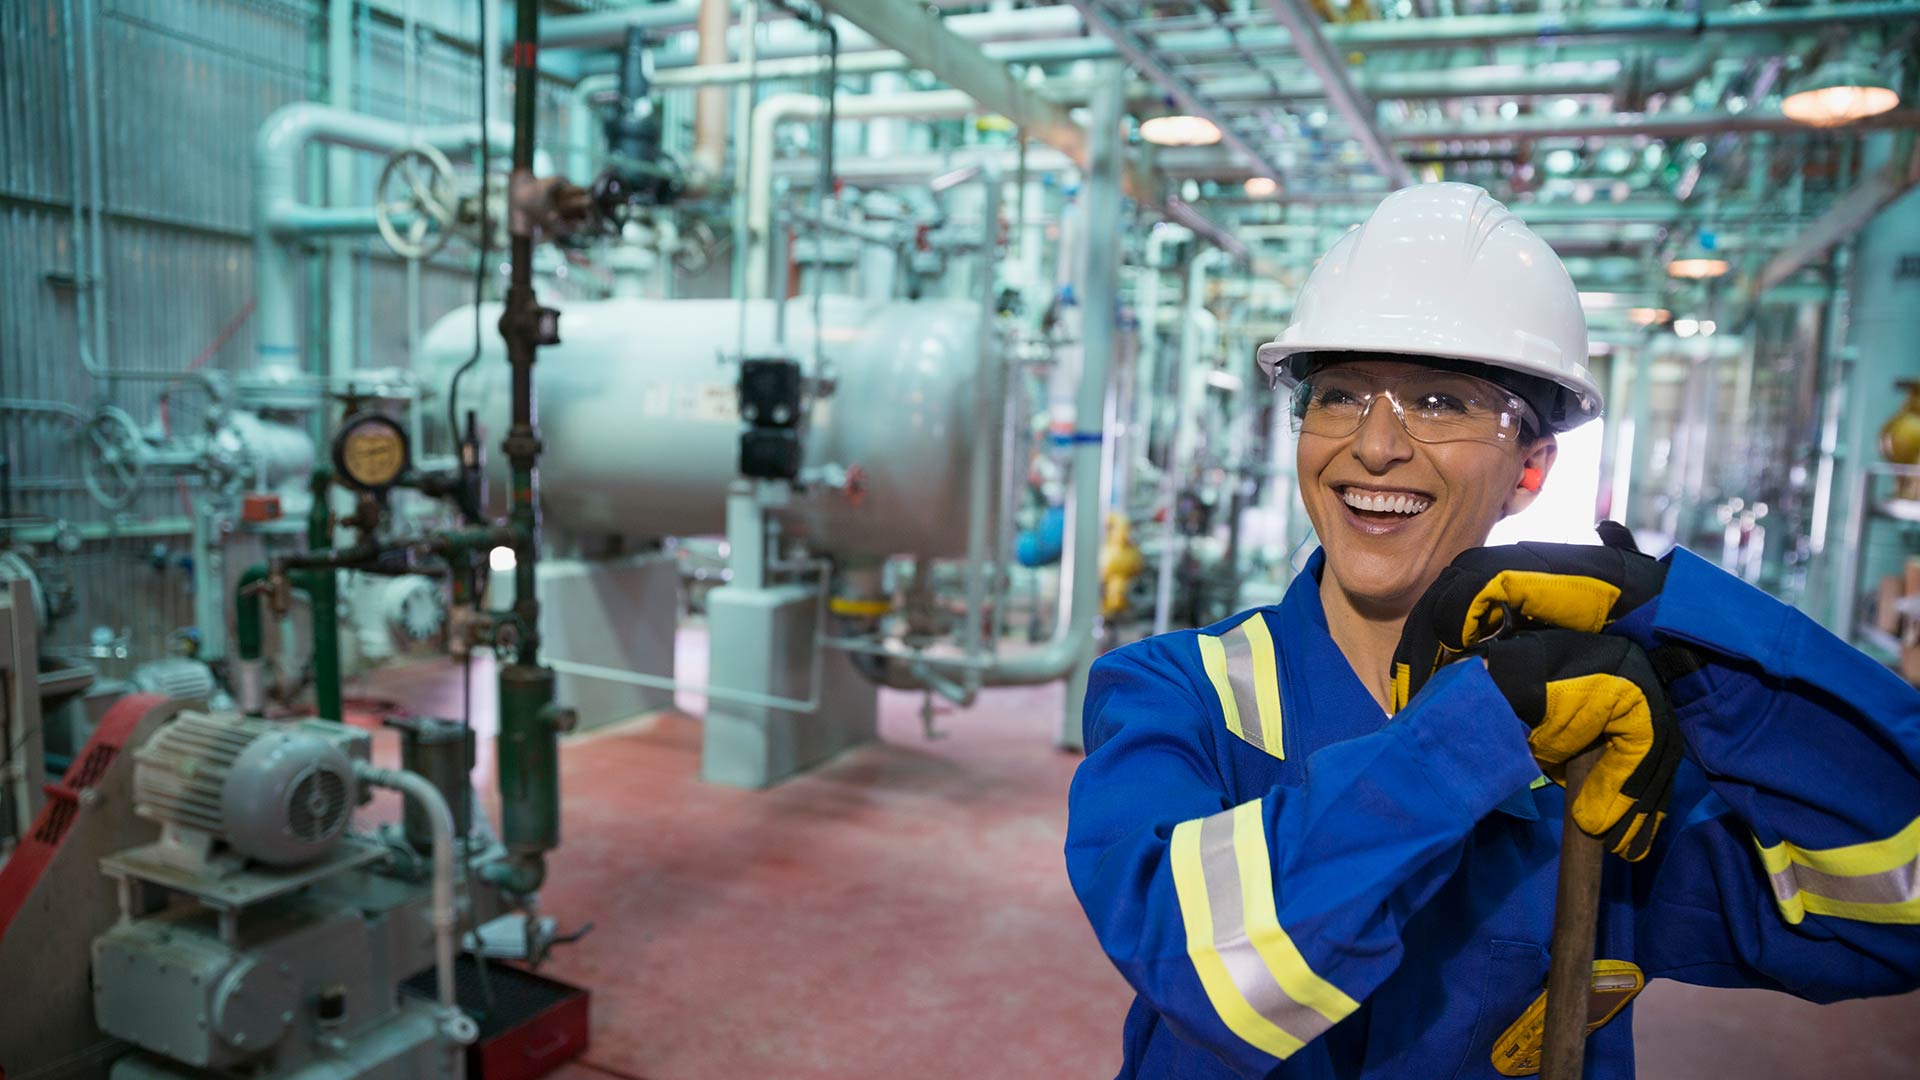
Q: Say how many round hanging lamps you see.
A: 5